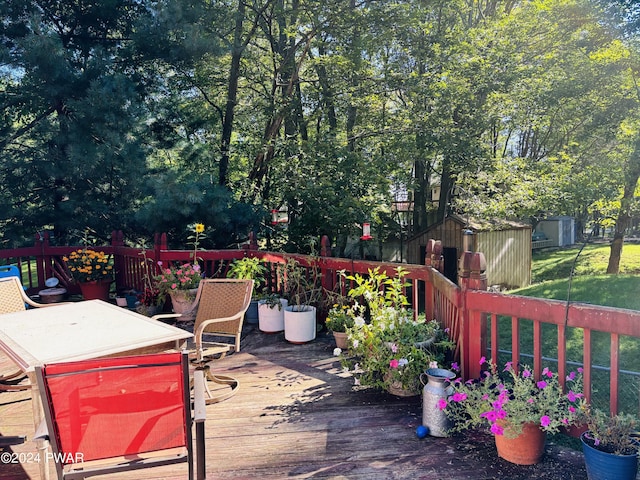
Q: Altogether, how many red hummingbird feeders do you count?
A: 2